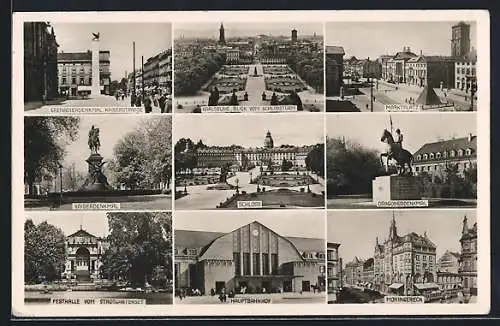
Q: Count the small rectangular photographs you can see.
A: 9